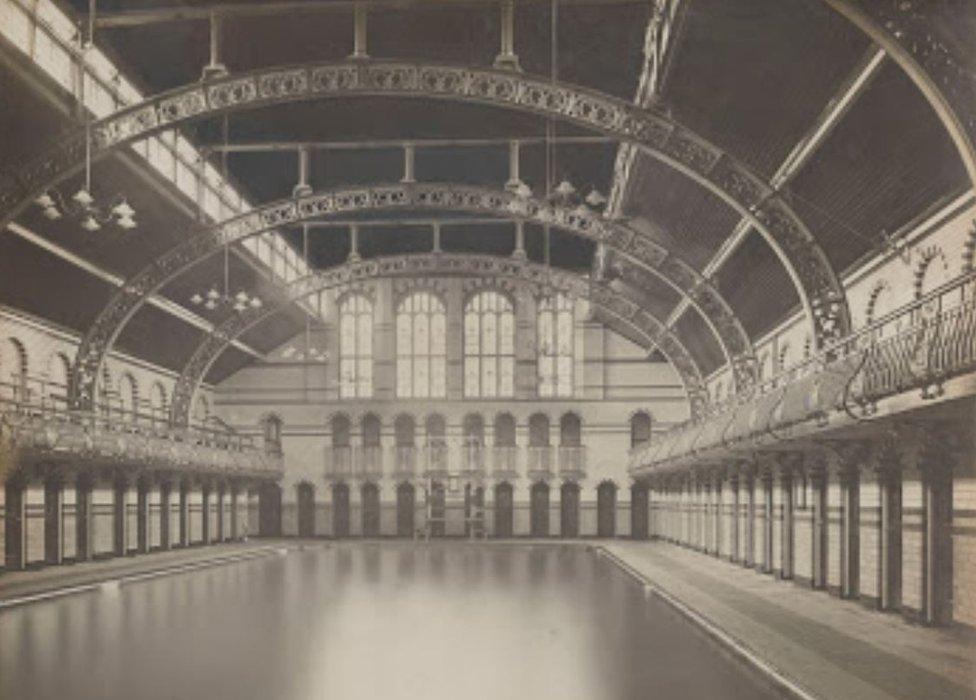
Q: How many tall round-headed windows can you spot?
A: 4